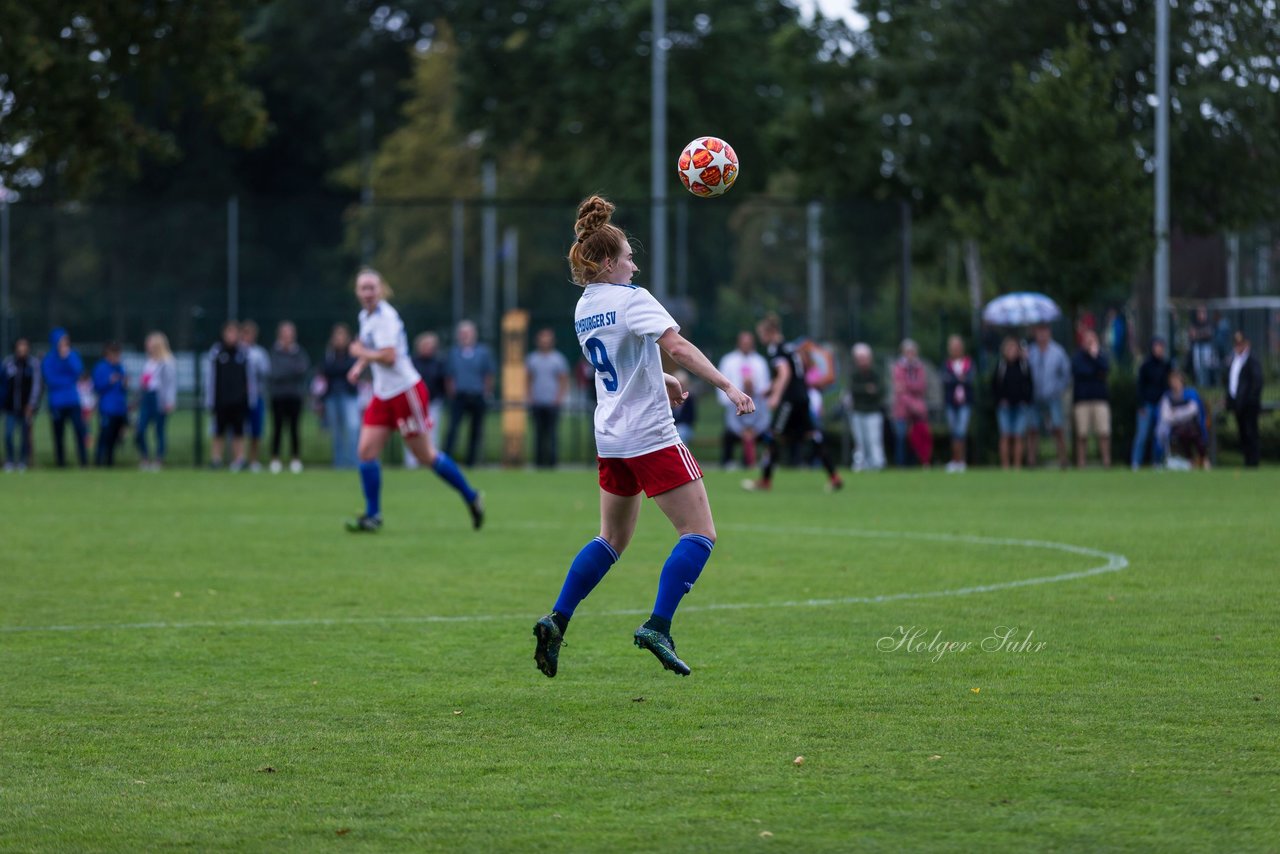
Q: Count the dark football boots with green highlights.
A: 2